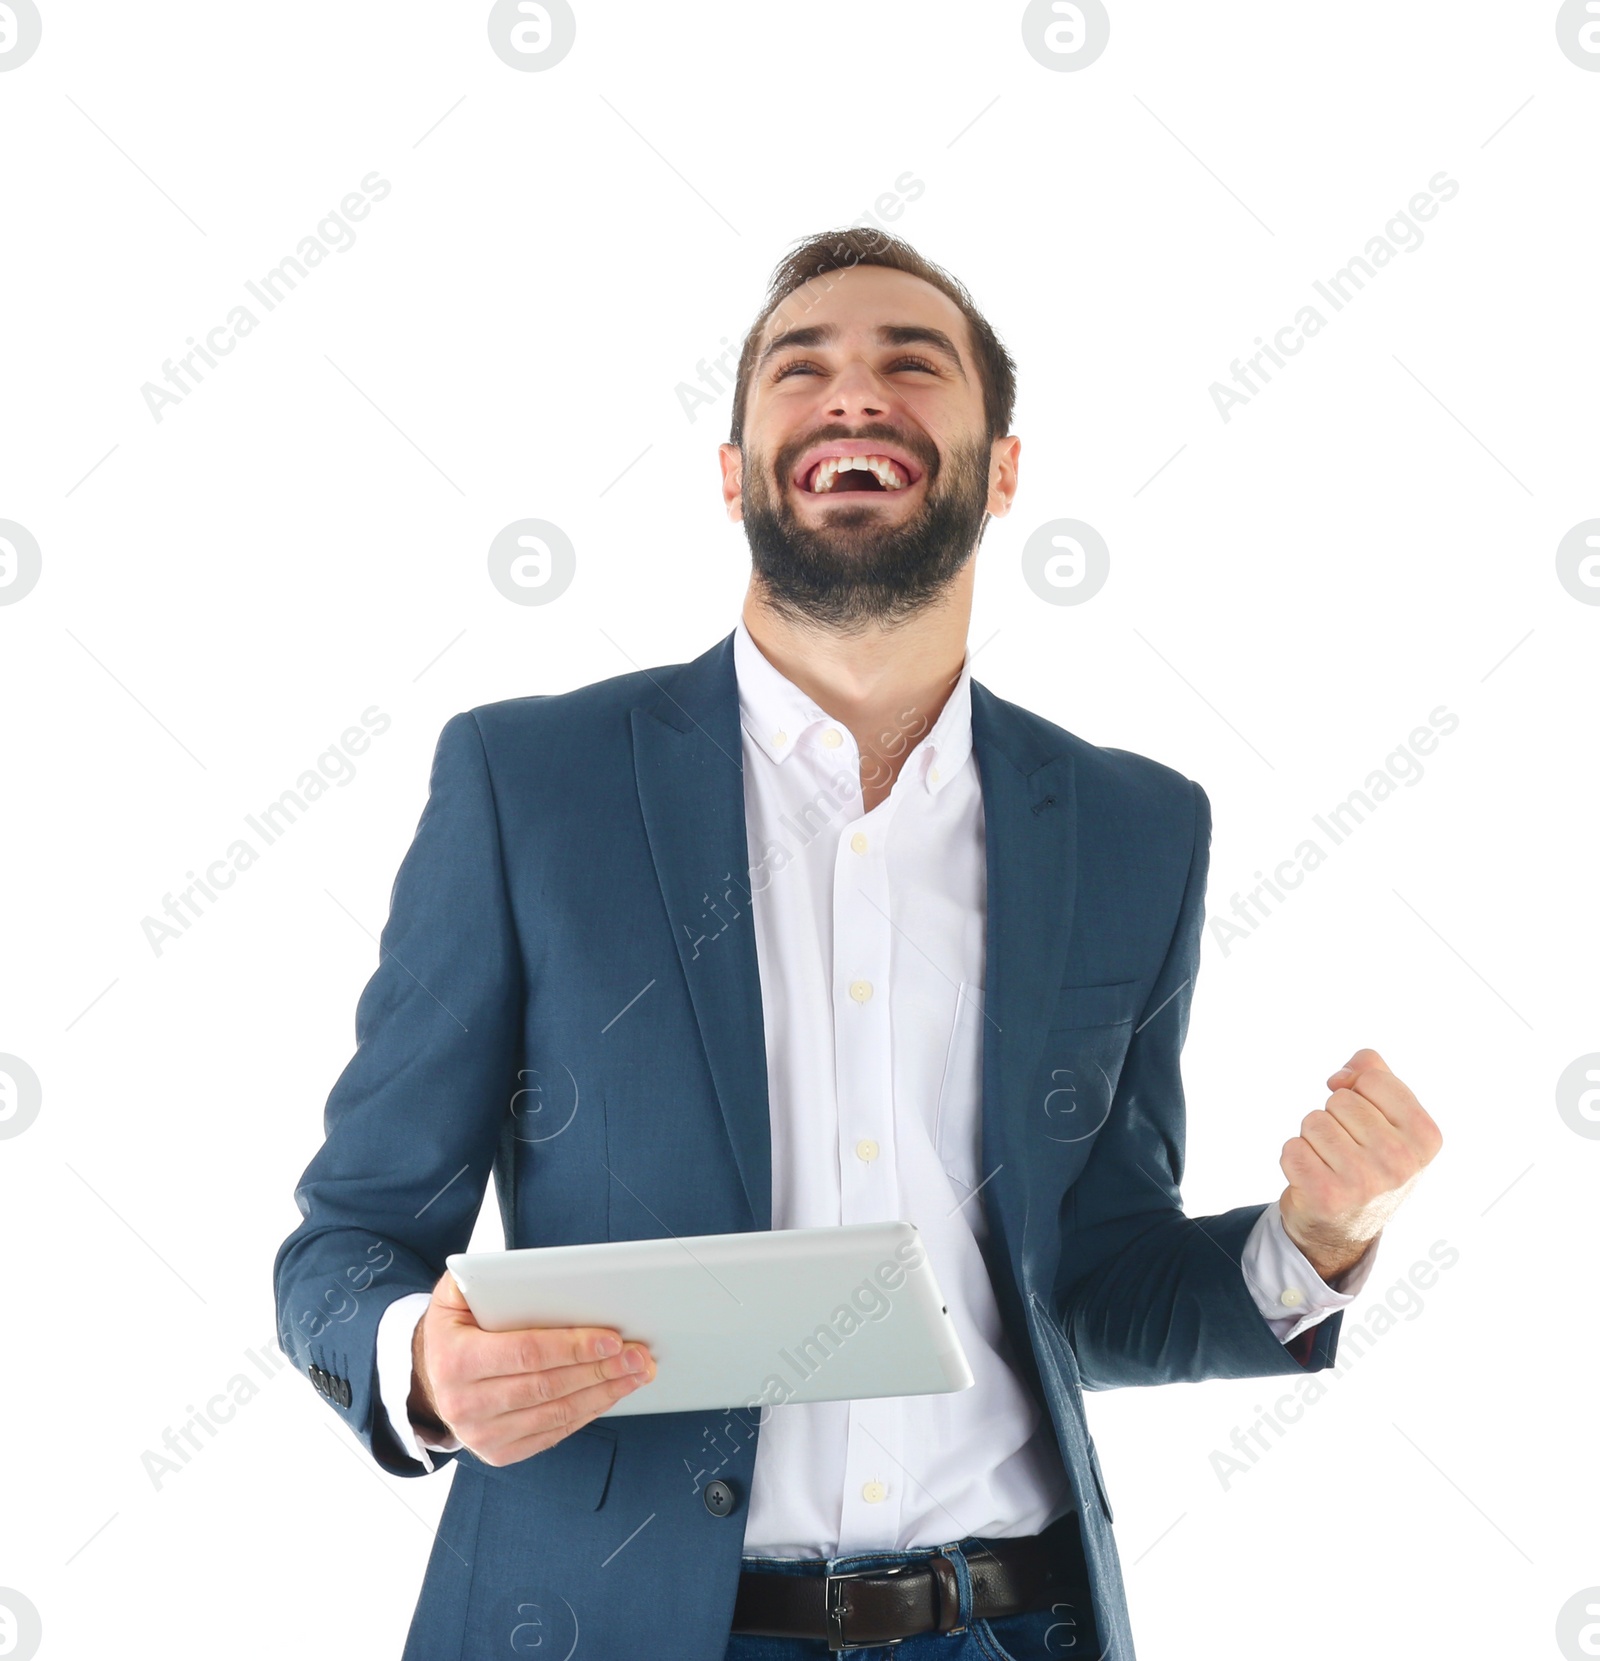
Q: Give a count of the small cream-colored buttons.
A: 8